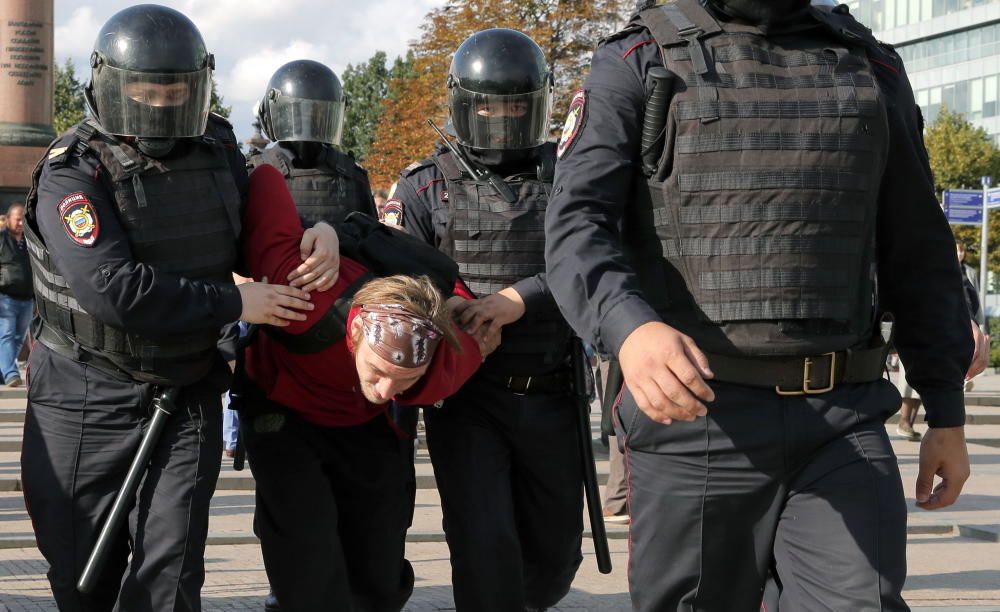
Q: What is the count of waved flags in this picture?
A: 0